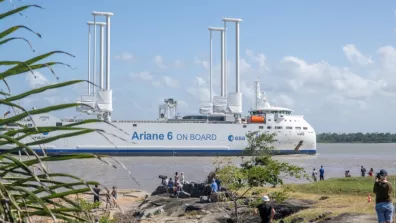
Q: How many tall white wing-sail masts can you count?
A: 4